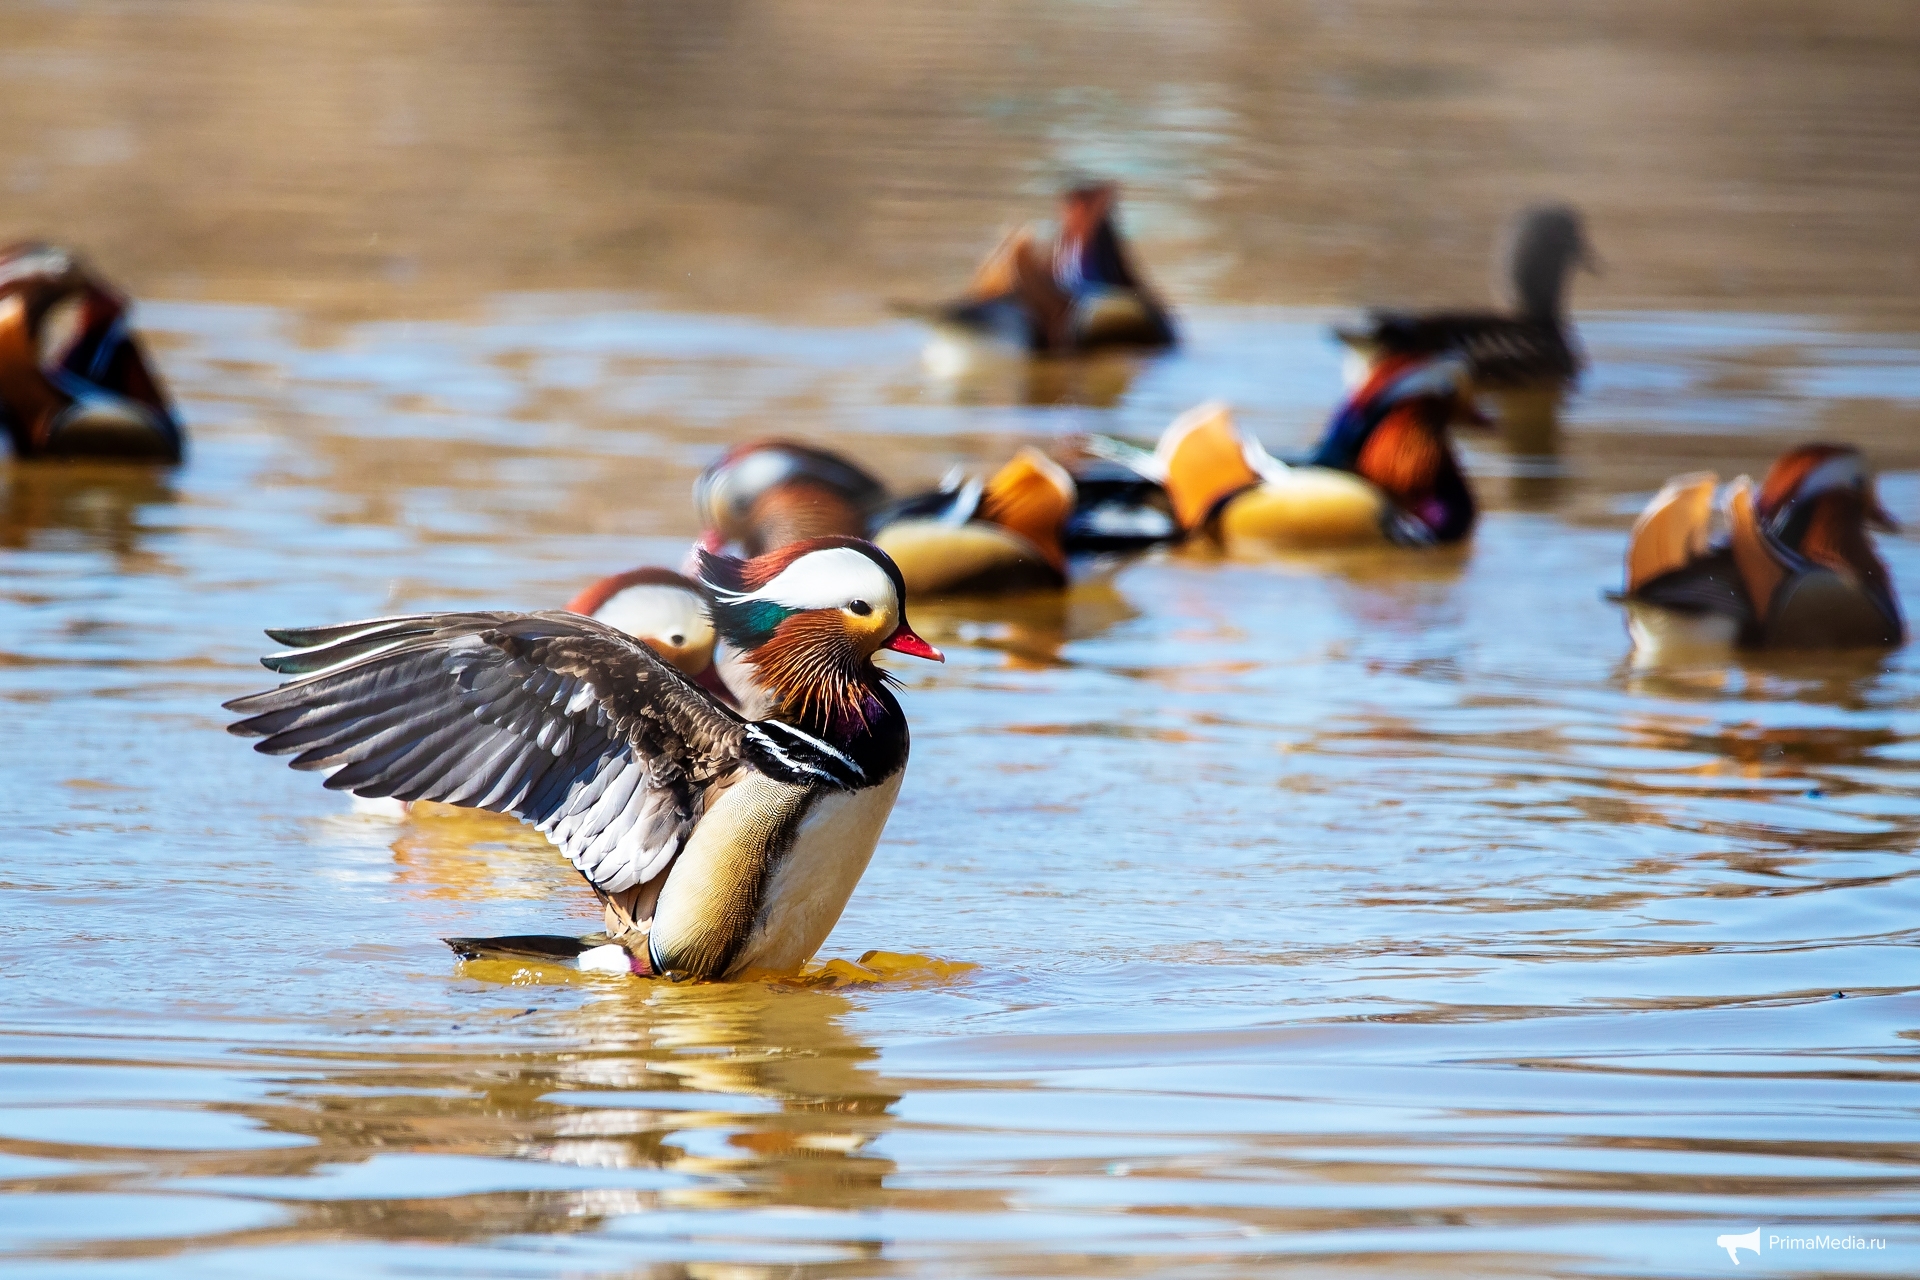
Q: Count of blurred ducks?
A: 7